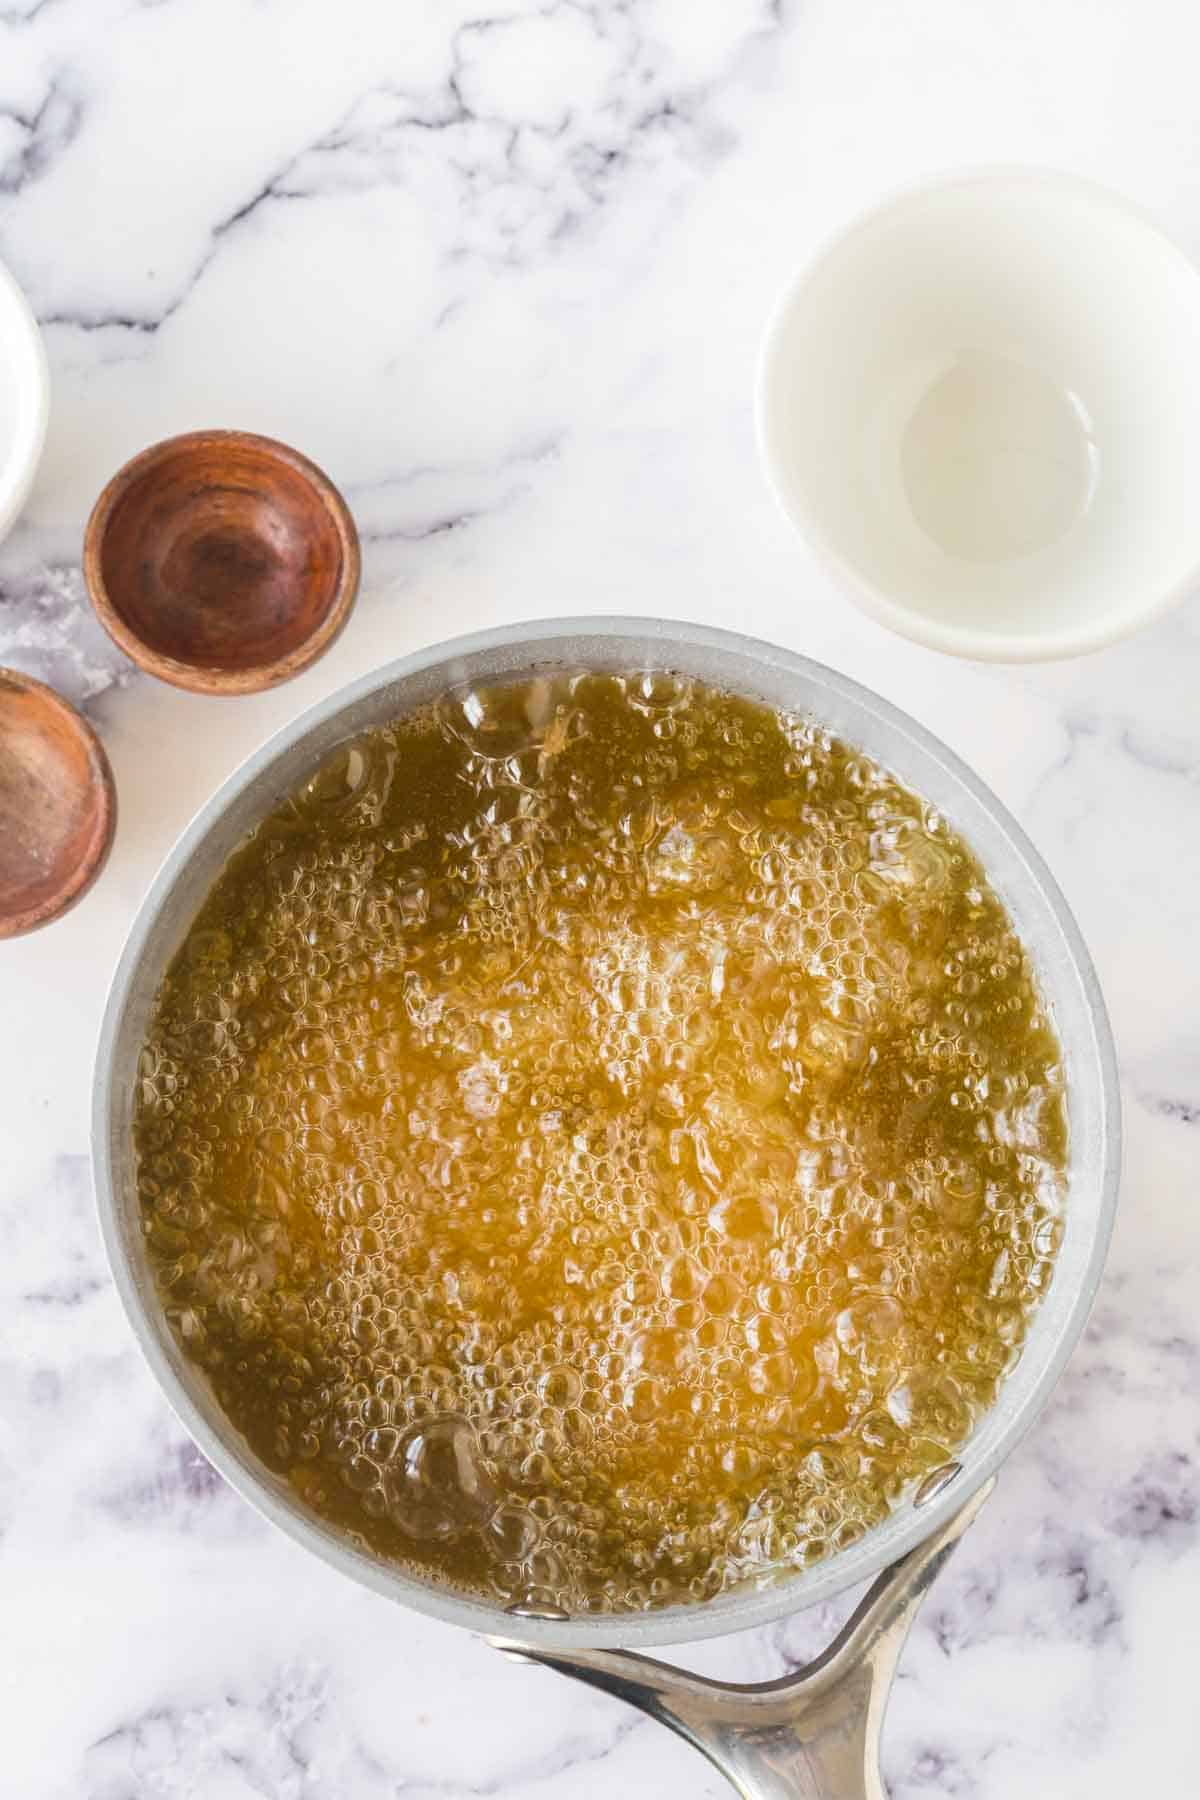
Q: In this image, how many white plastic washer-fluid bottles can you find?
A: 0